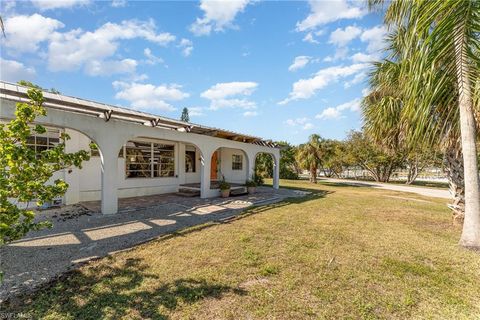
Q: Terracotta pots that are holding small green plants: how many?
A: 2